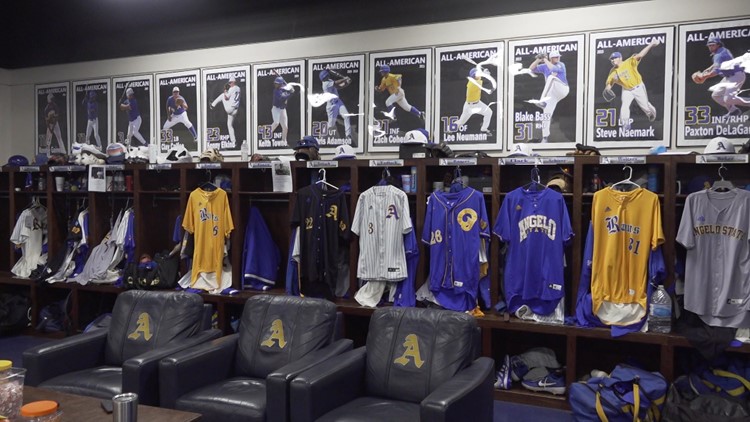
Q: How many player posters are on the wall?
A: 12